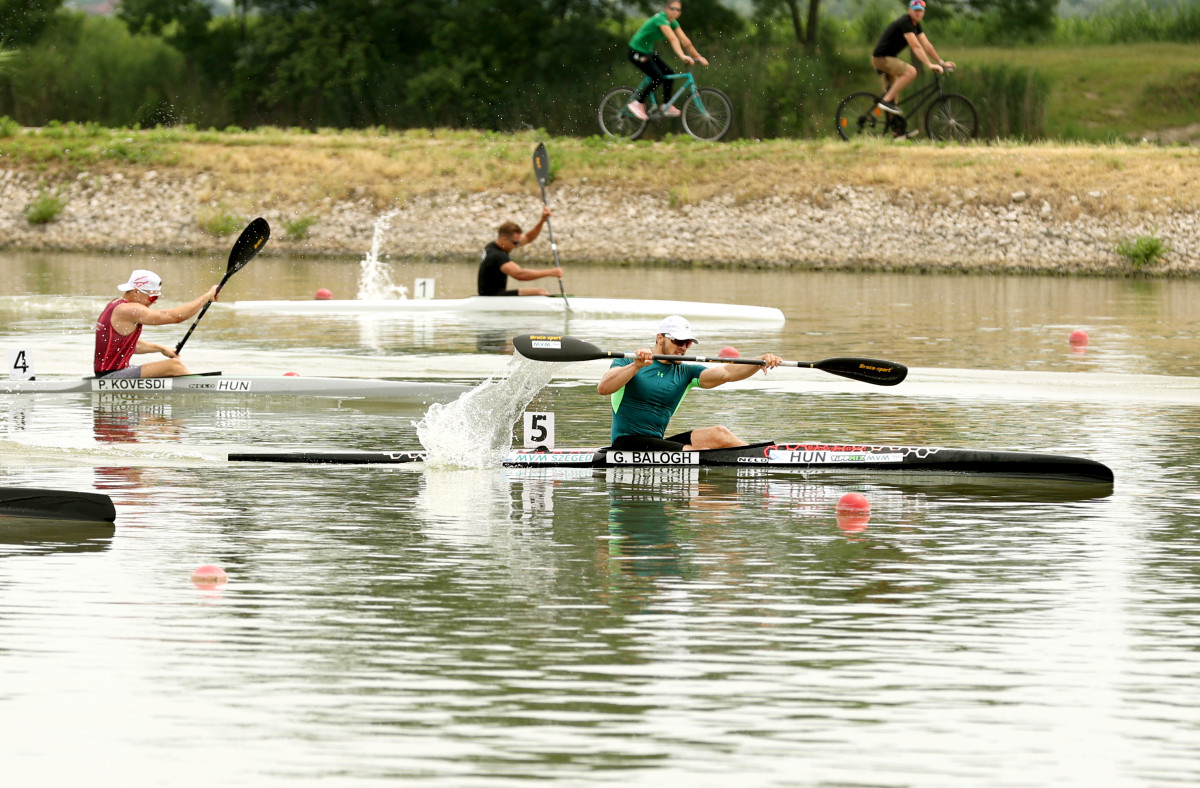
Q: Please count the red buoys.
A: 6